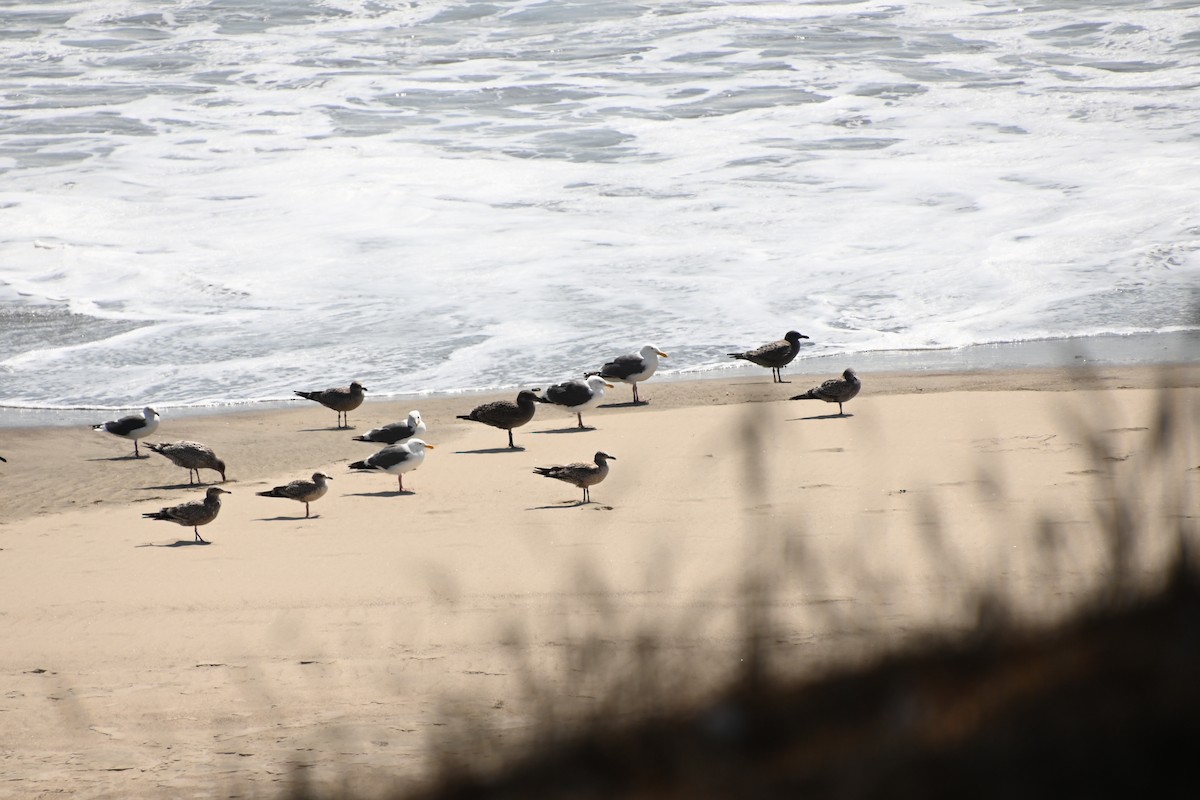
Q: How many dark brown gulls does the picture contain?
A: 8